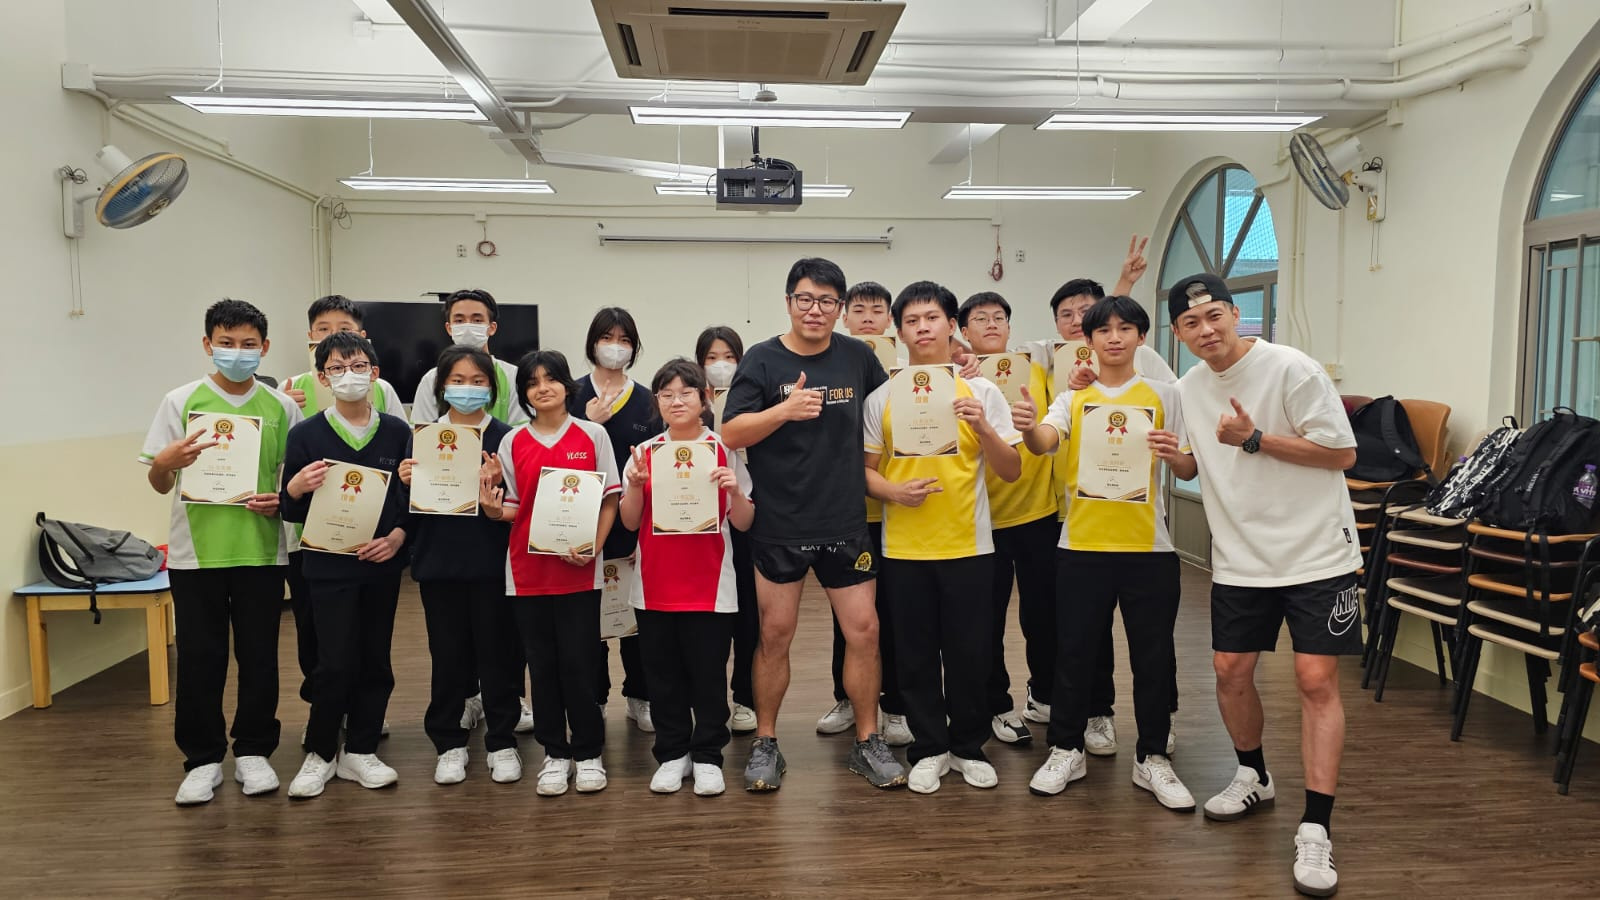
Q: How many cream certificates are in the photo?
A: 13